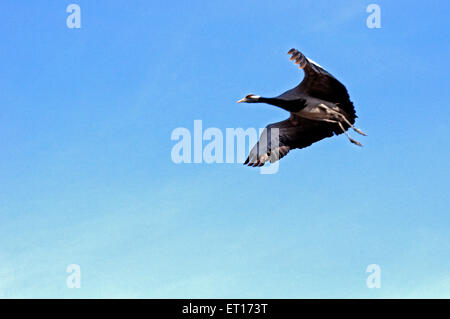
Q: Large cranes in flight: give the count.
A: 1